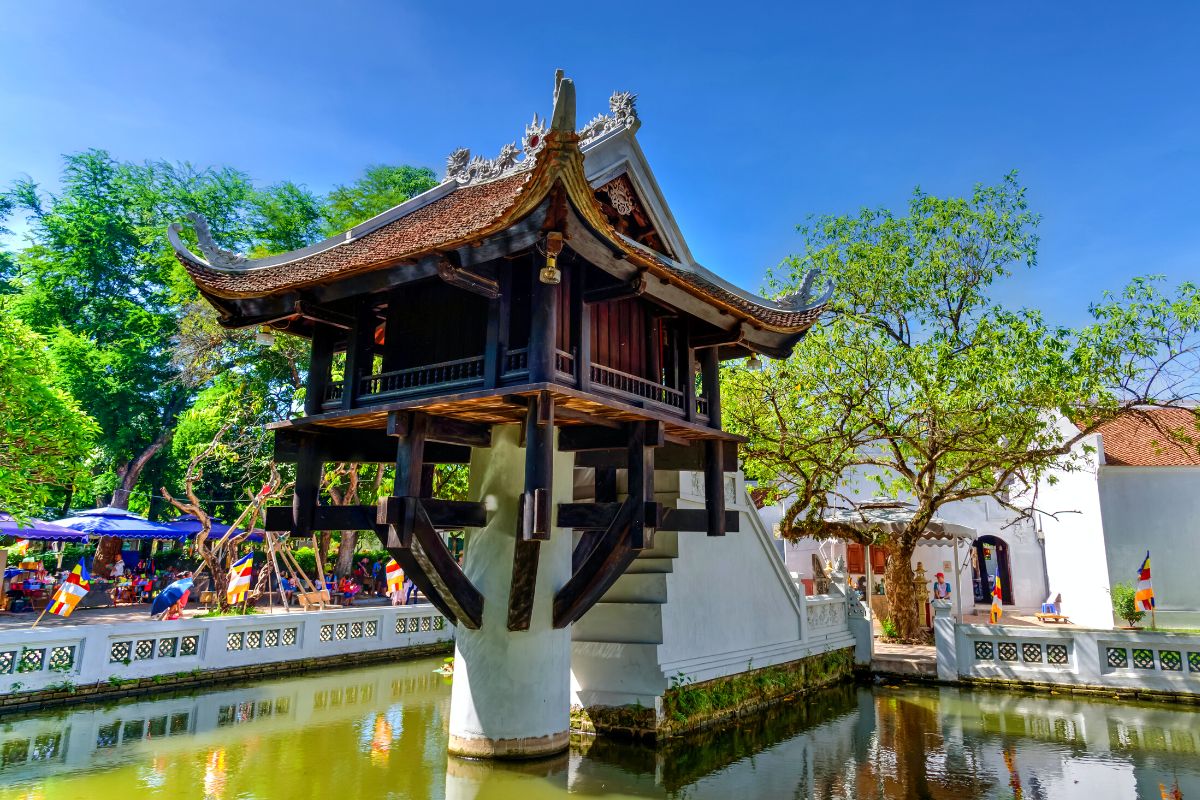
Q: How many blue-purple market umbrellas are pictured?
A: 3